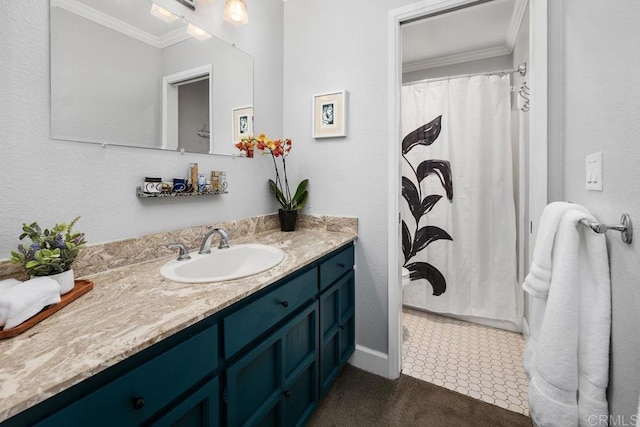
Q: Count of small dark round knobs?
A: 5